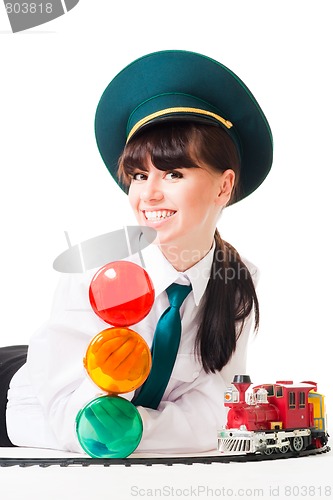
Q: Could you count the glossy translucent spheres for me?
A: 3